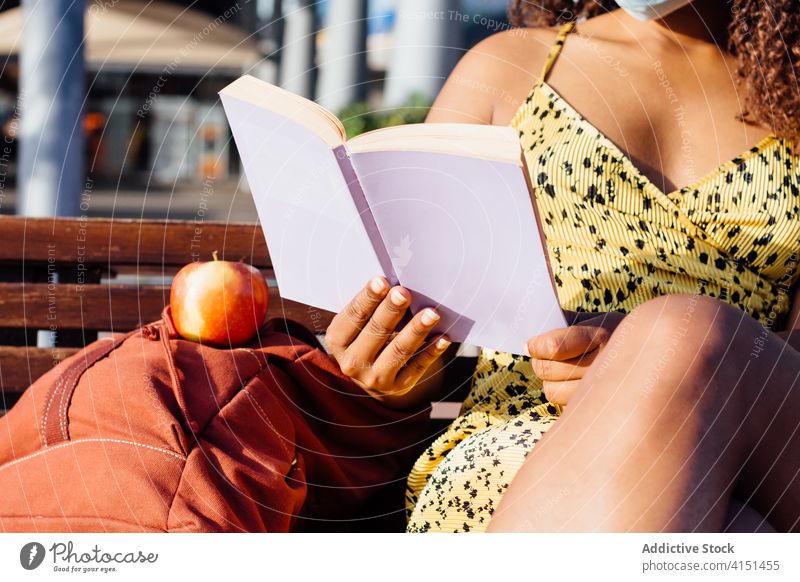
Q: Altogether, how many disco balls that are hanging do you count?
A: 0